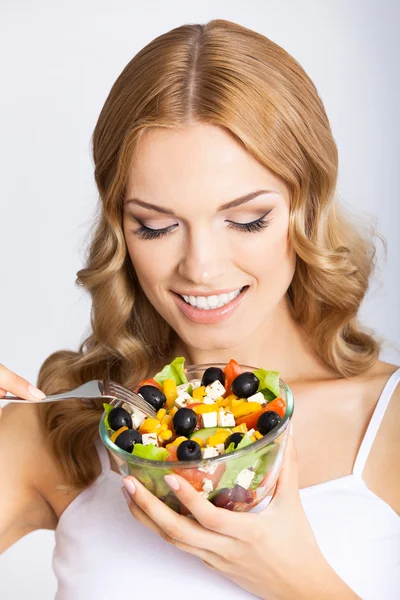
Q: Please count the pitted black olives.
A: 9